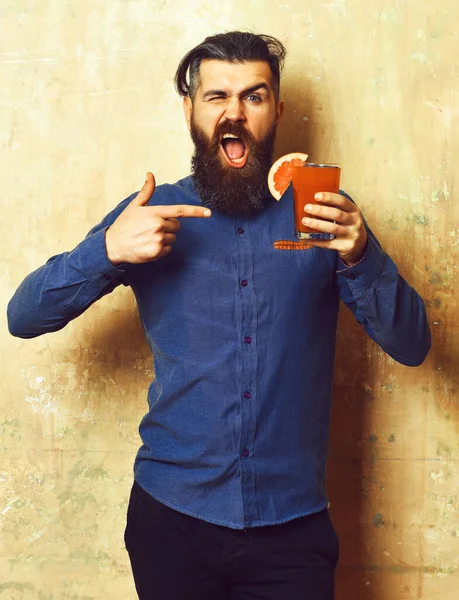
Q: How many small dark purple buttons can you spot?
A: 5